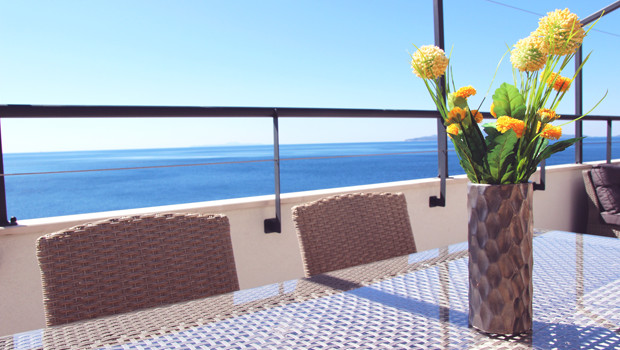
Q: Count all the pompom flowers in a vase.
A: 3